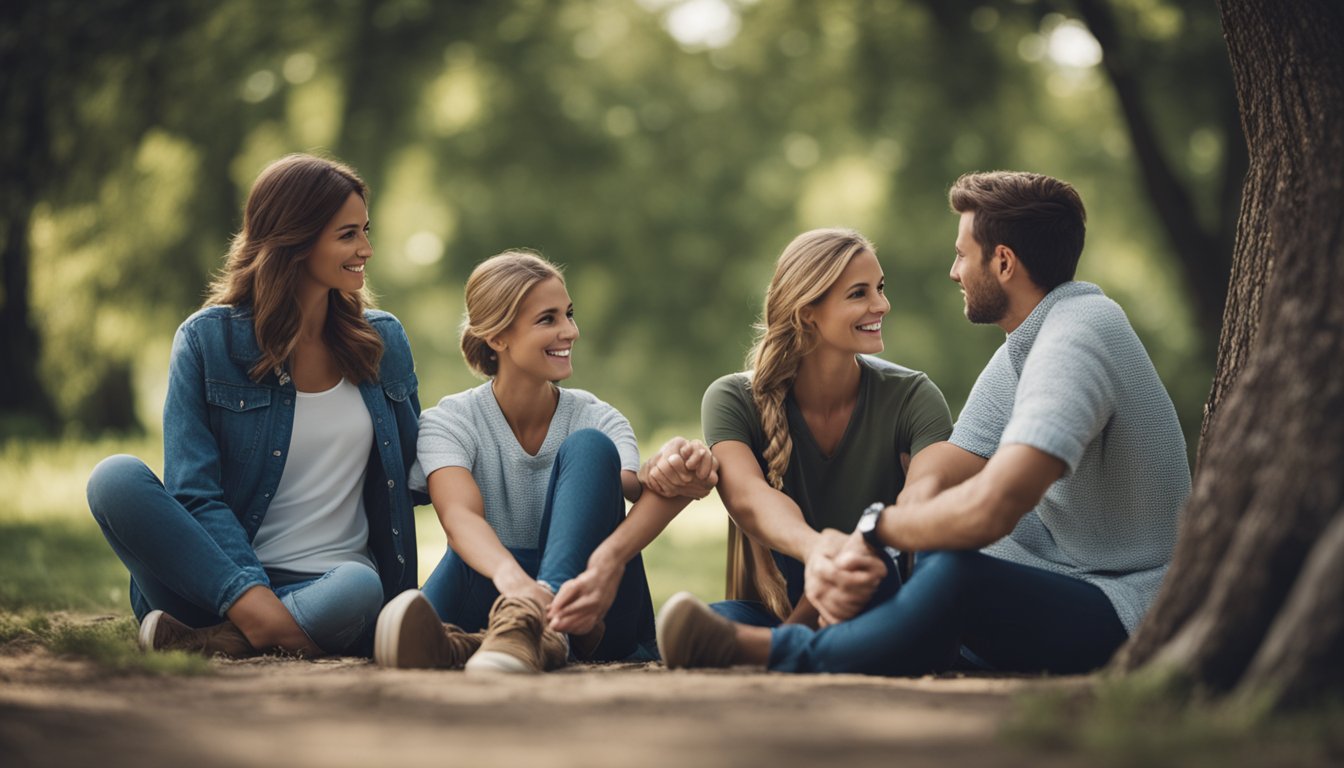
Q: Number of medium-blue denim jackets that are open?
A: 1